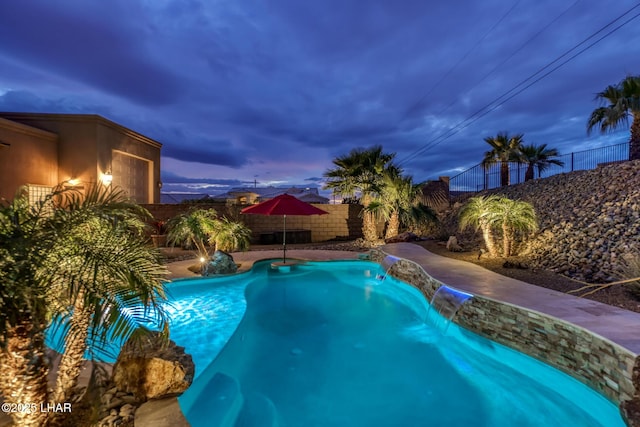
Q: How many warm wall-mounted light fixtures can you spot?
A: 2